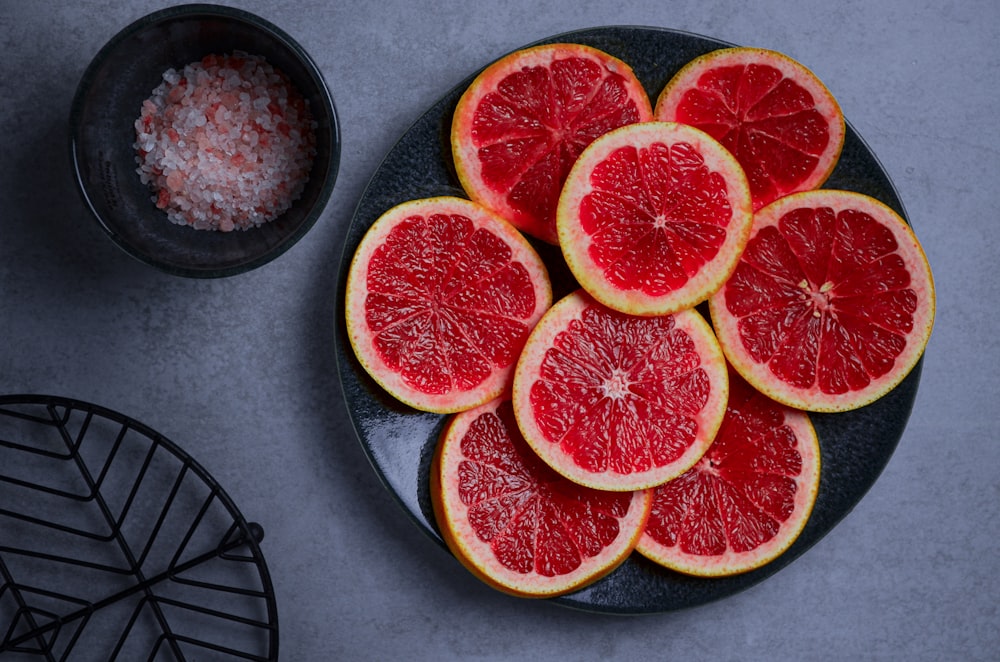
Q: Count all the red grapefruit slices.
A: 8